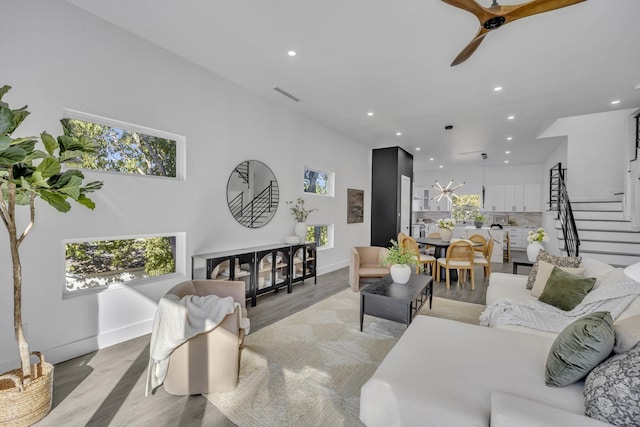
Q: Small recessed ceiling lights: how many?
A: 12